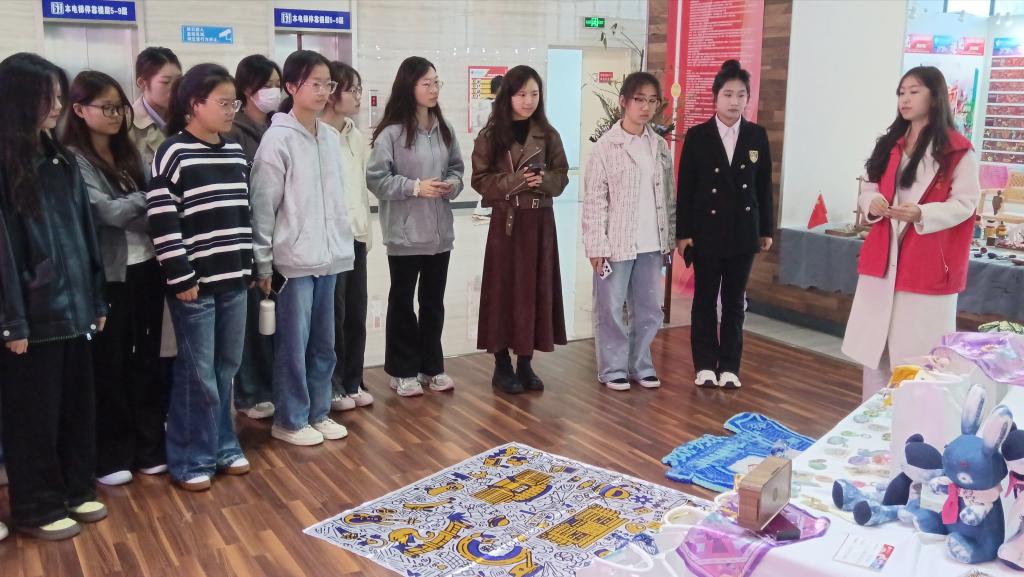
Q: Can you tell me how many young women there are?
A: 12